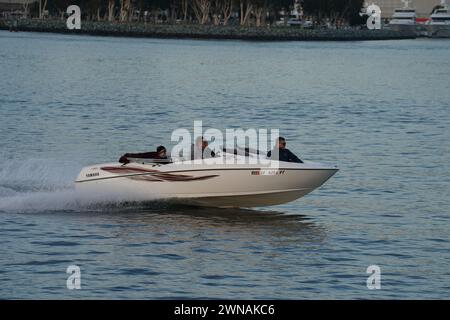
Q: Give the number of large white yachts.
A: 2